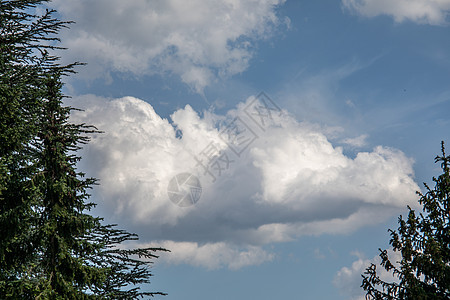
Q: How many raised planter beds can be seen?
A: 0